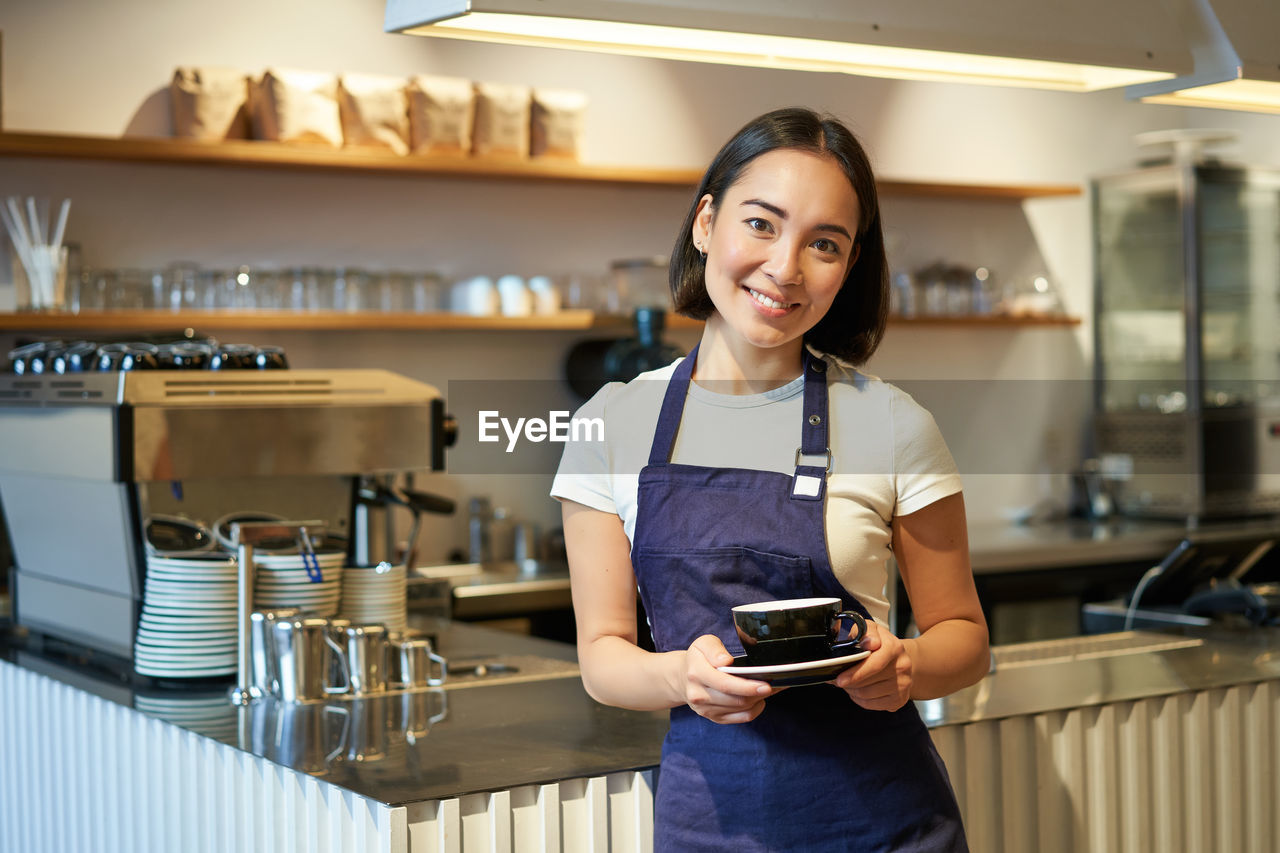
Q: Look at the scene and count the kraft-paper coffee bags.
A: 6